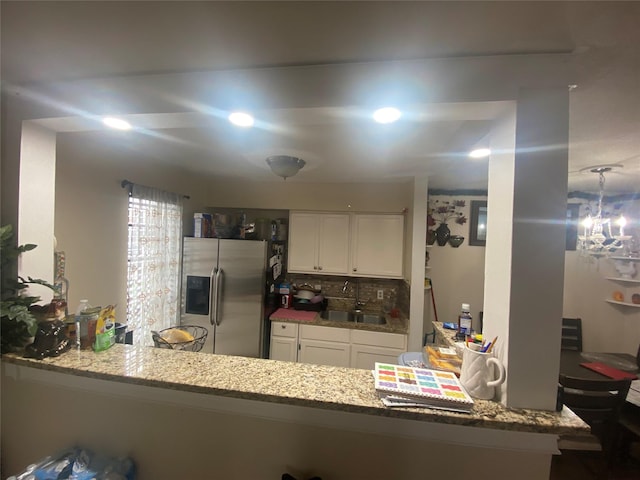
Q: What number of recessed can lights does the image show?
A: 4